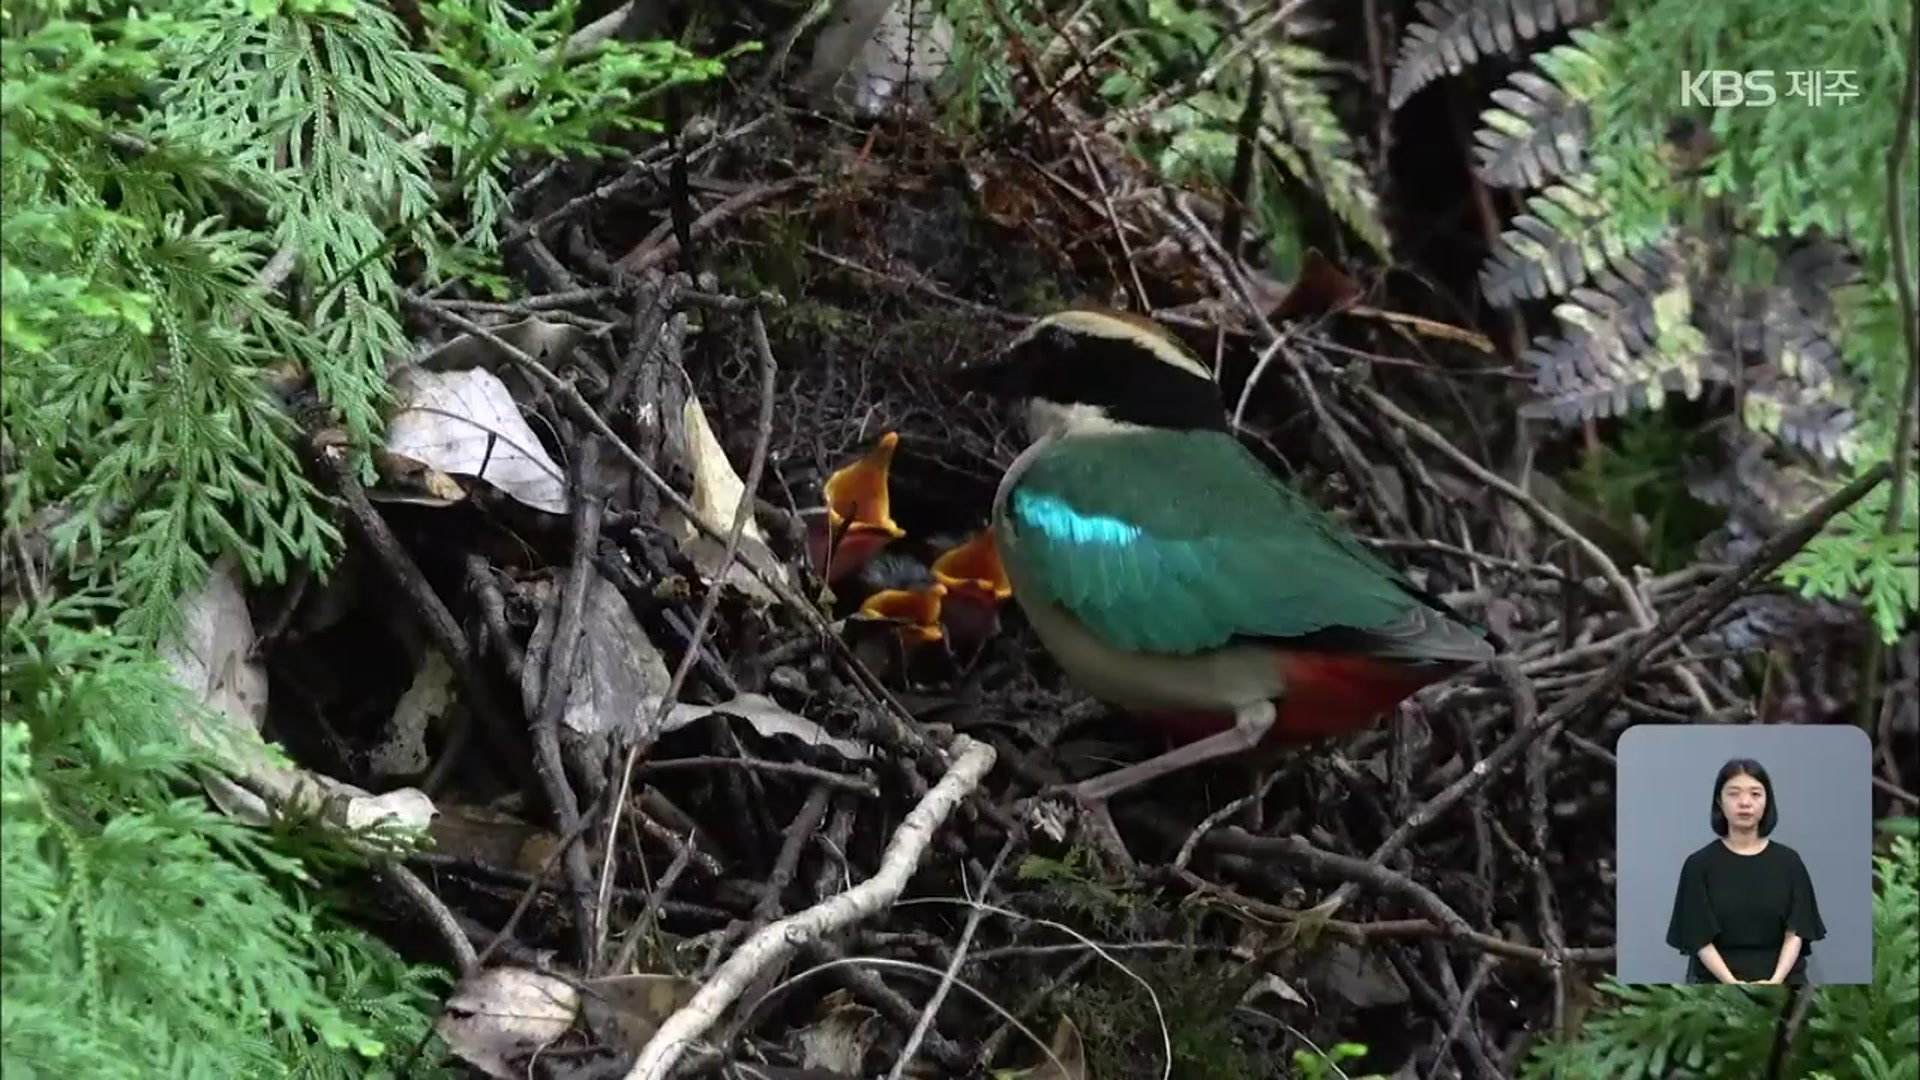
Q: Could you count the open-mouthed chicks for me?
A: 3